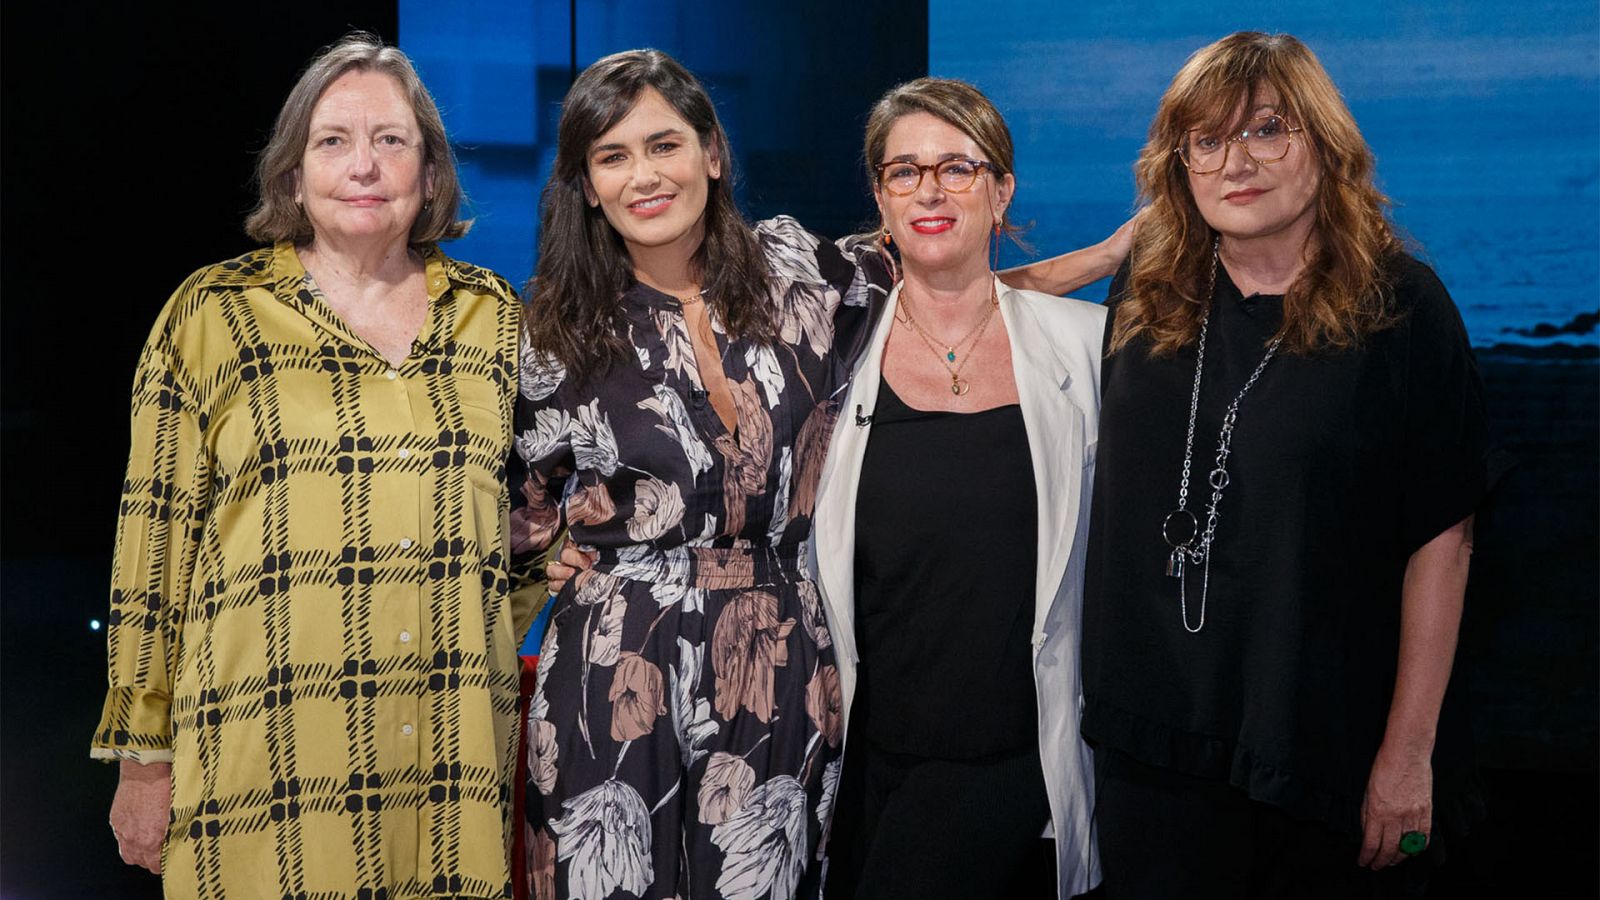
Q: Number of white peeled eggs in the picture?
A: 0